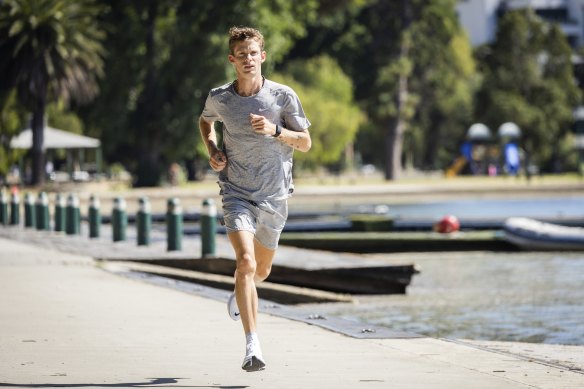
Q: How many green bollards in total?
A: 11